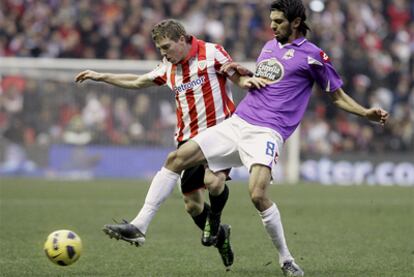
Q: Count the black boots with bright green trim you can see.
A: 2